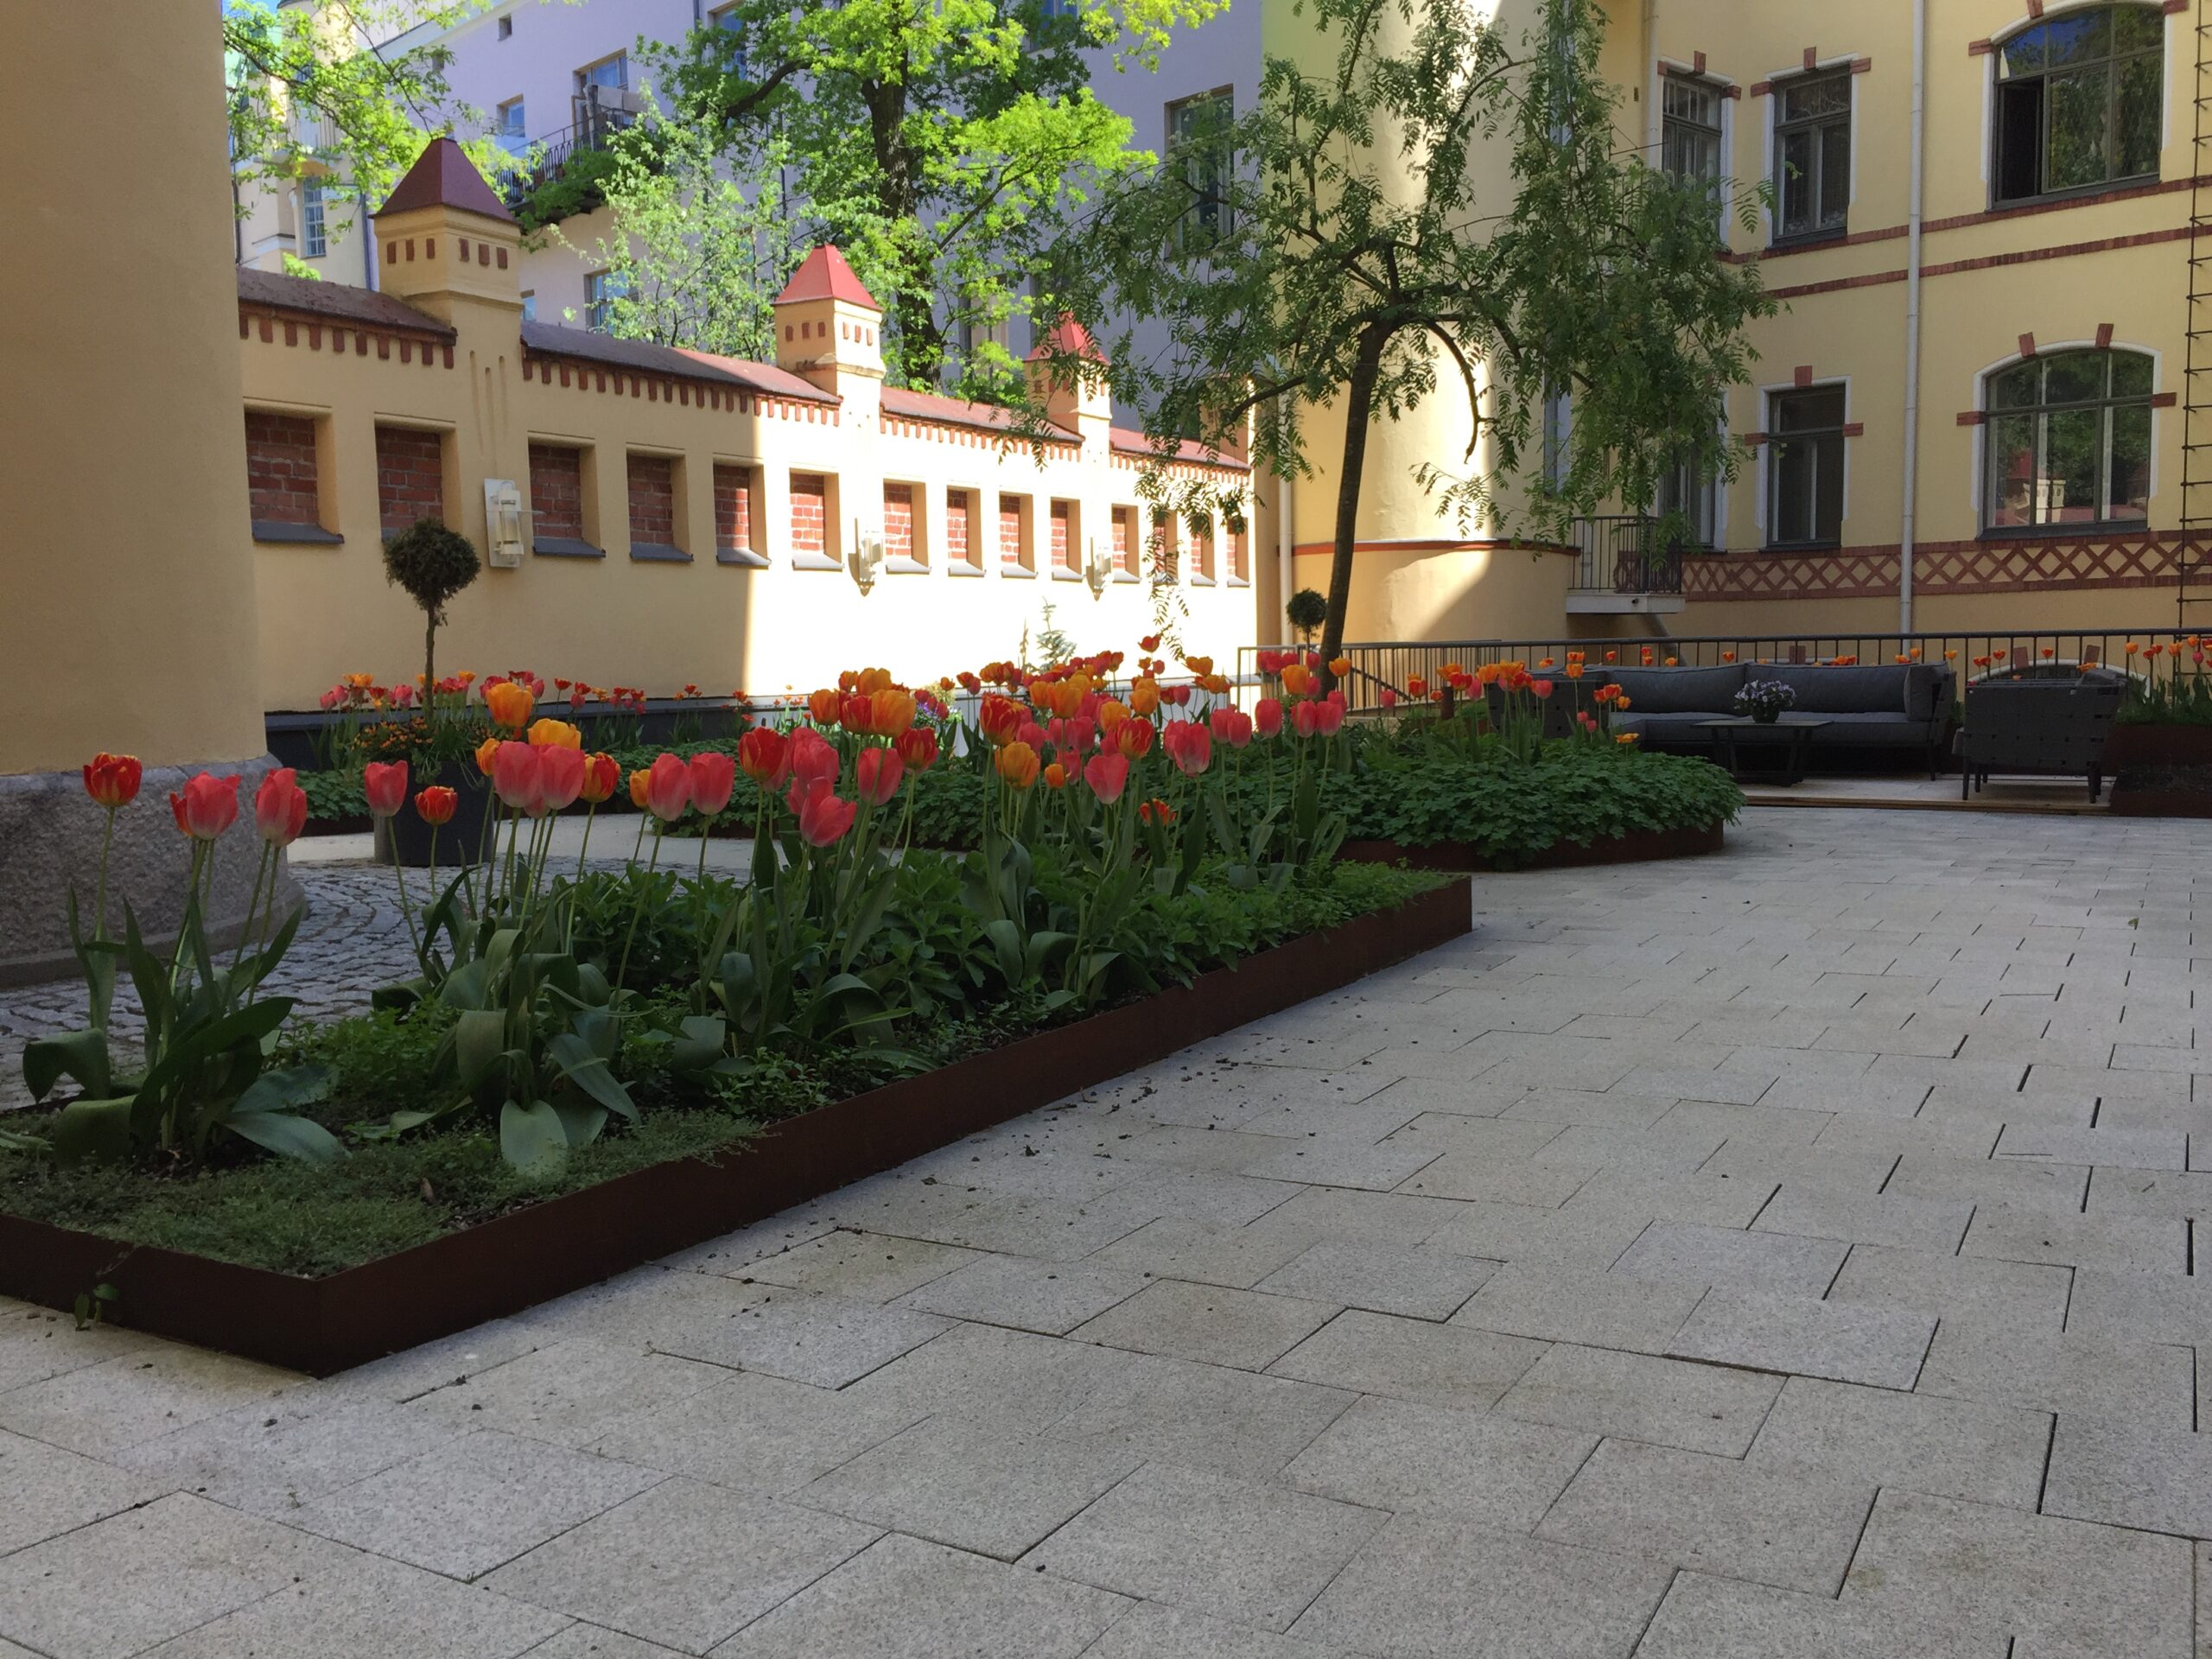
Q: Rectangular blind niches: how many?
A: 14